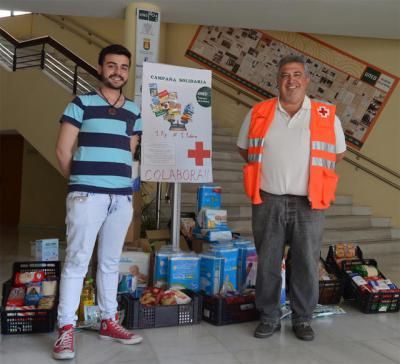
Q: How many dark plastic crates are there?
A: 6